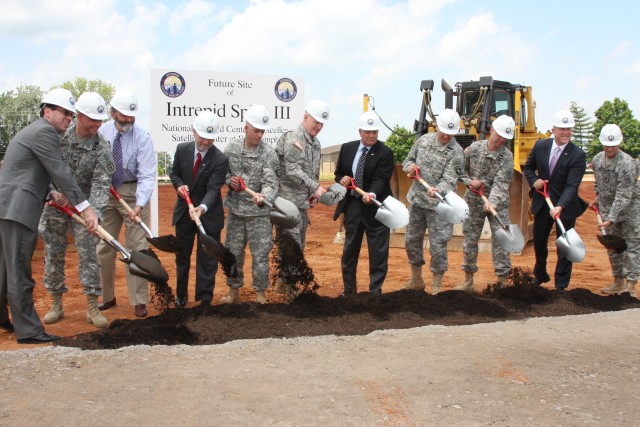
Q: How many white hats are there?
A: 11